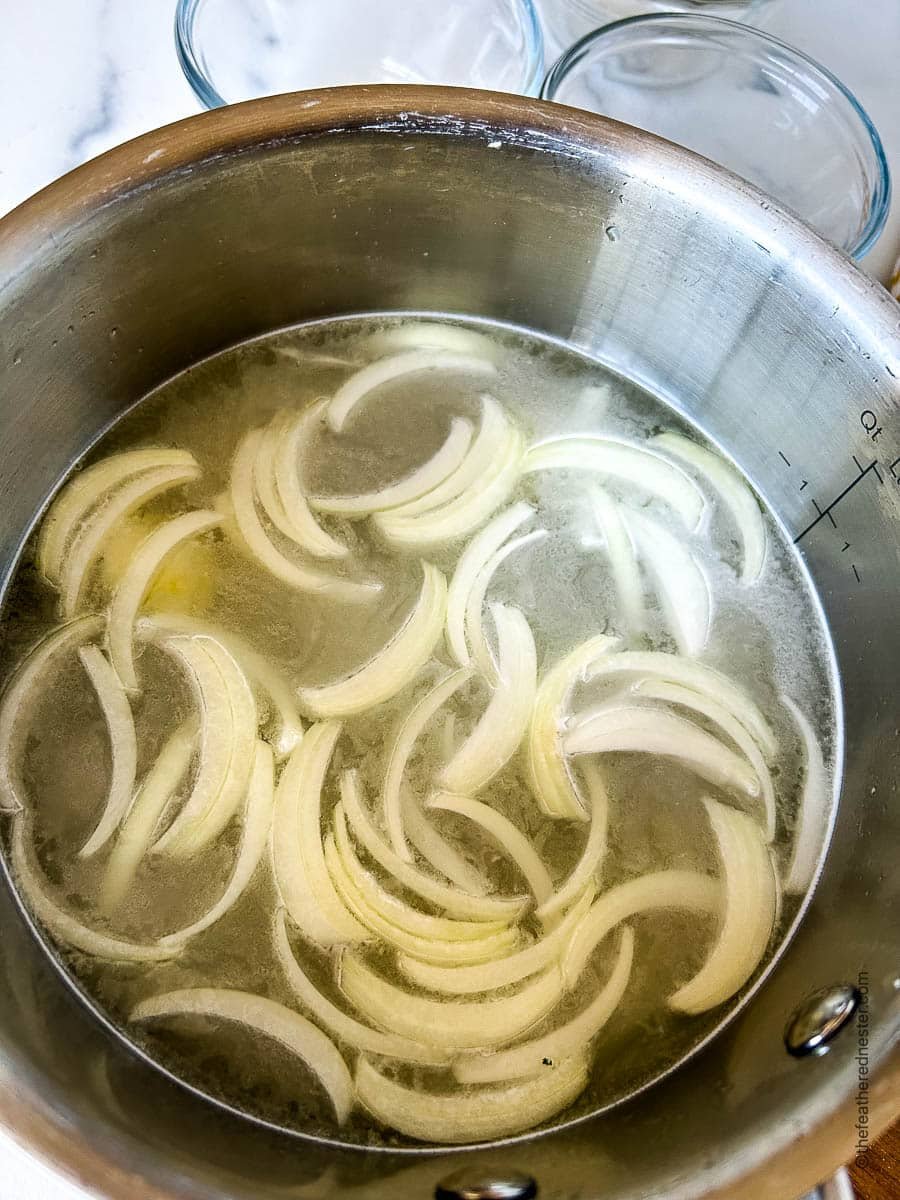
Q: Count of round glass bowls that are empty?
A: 2